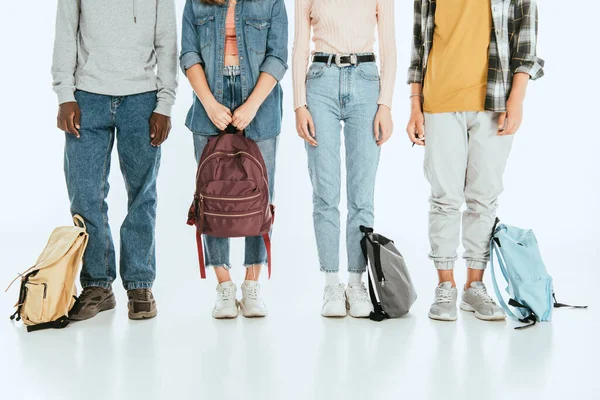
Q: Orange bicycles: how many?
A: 0